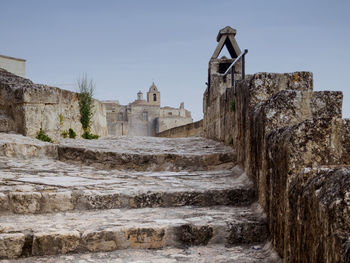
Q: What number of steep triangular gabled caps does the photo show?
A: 1